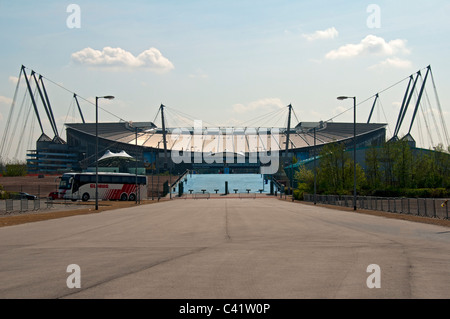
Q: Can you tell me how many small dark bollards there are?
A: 6